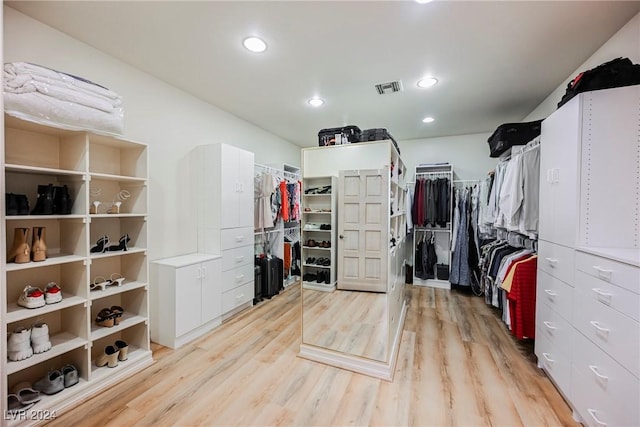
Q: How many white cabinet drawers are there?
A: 13